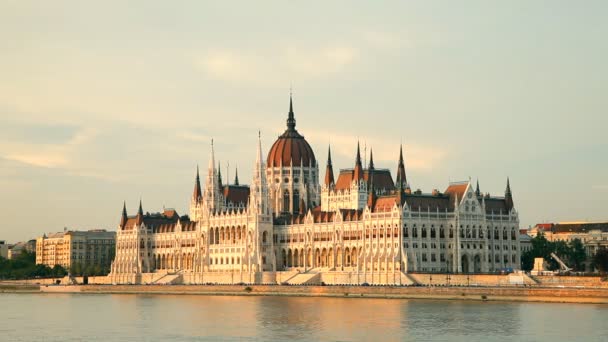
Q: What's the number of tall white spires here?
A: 2